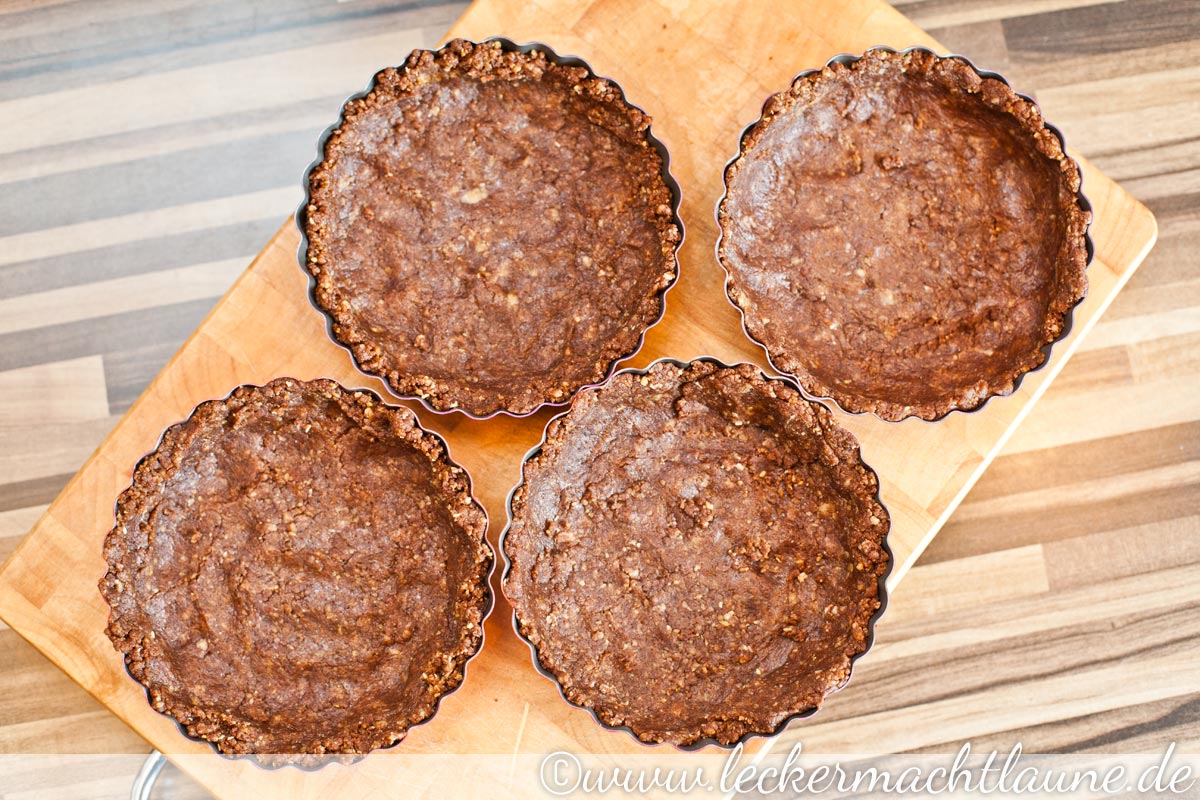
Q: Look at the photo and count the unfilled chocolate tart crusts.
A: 4